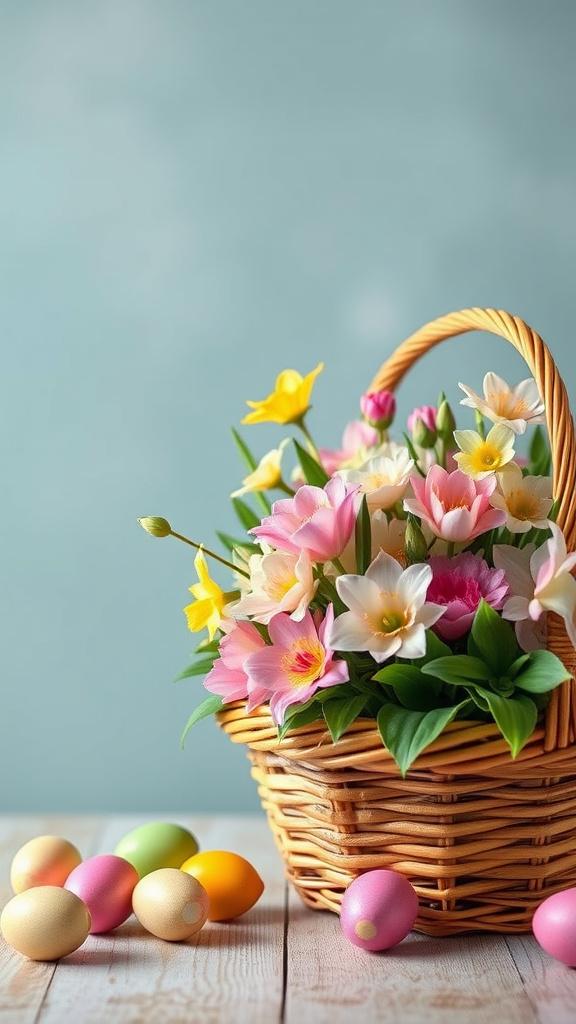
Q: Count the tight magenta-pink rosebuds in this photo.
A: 2